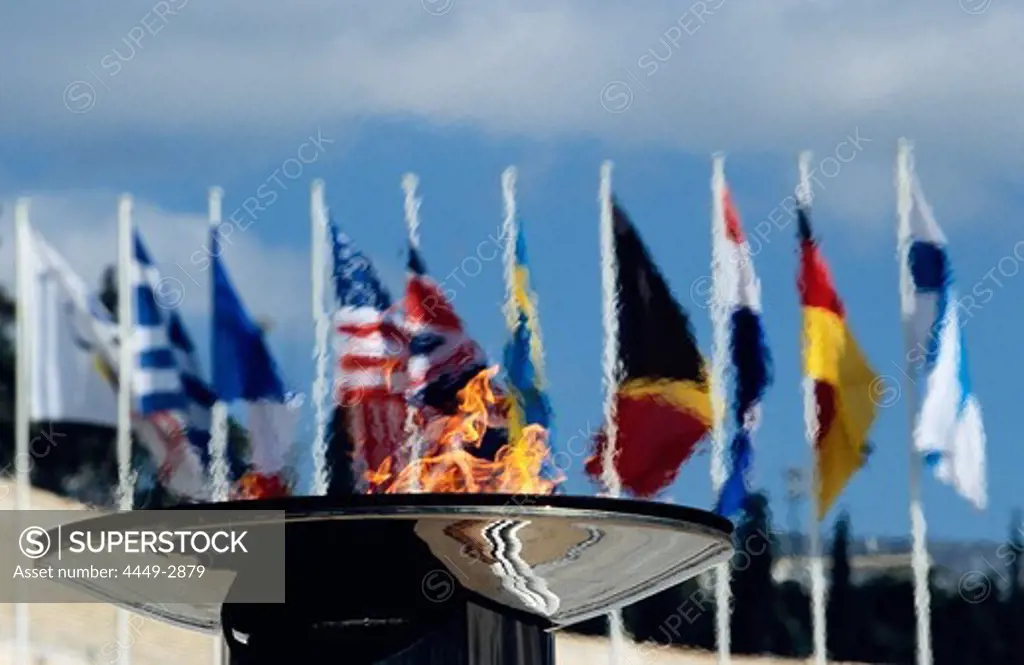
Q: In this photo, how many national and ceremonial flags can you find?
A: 10